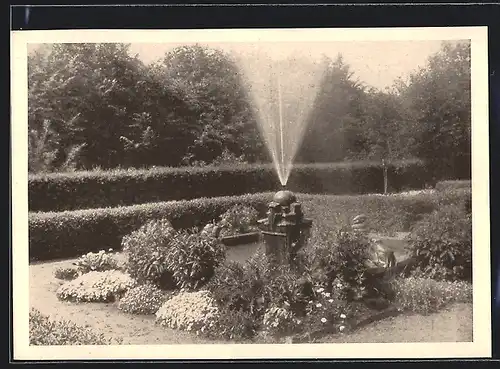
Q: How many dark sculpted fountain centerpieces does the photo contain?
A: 1